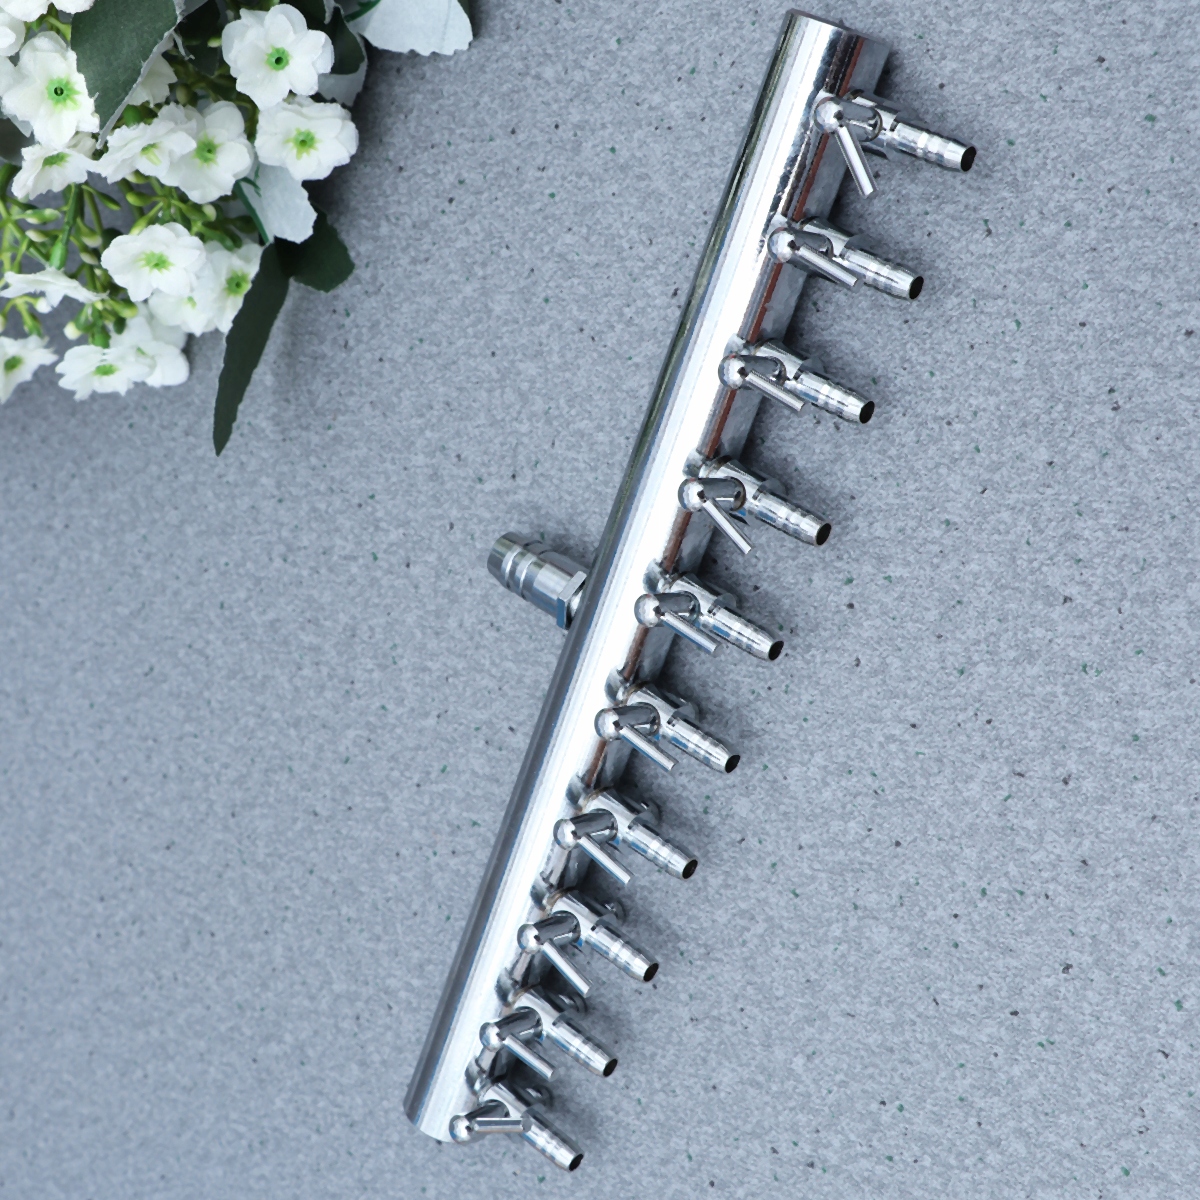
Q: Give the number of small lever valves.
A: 10